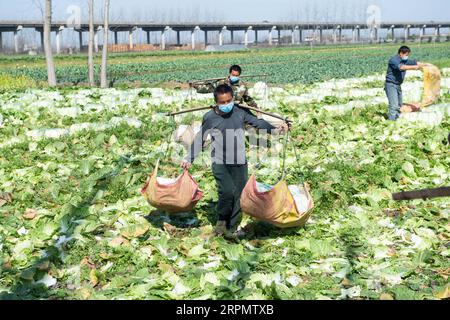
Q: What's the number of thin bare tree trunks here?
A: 3